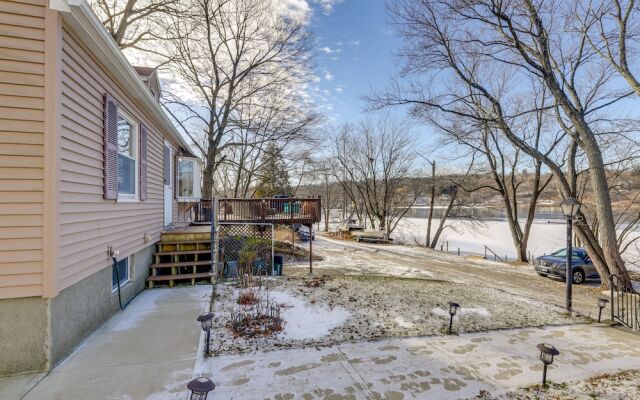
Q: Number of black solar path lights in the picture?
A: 5